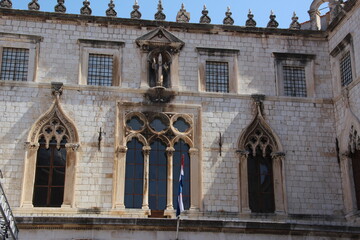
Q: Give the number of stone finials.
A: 13